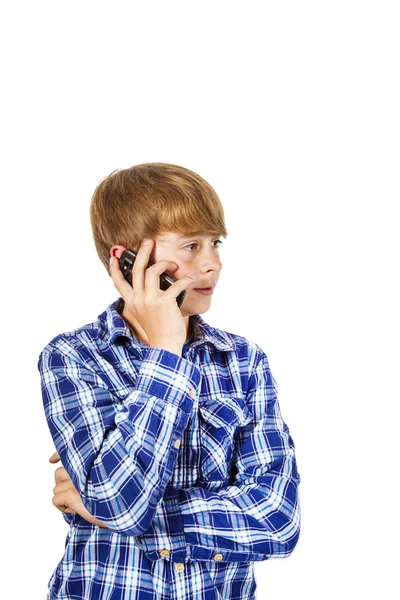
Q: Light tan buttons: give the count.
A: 5